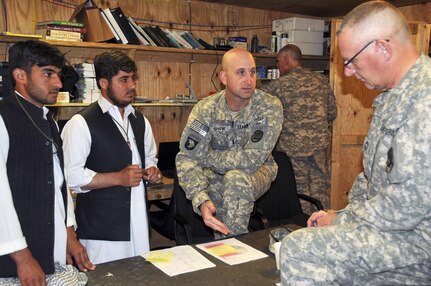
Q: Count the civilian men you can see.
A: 2